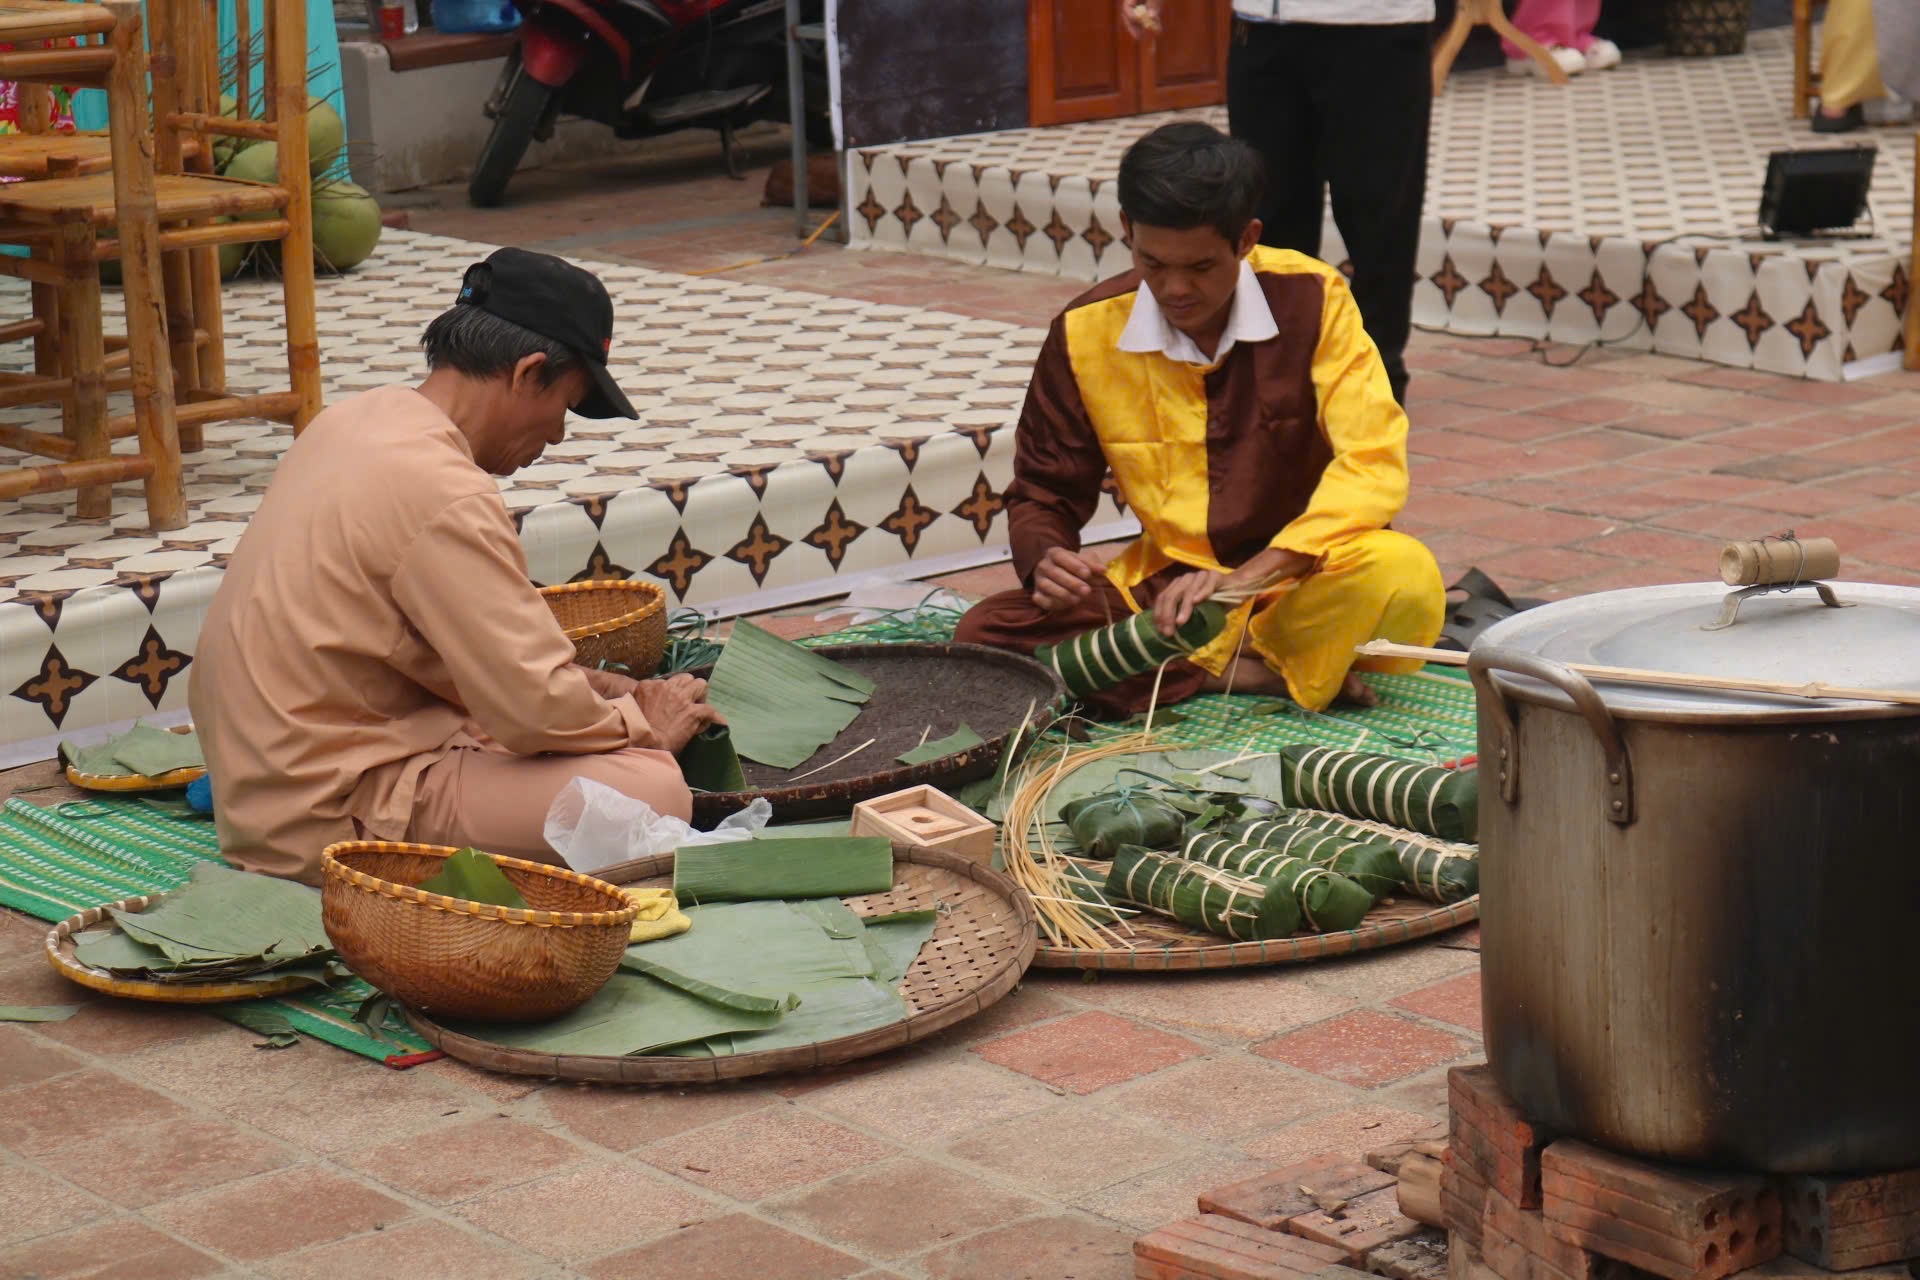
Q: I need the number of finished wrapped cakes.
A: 6